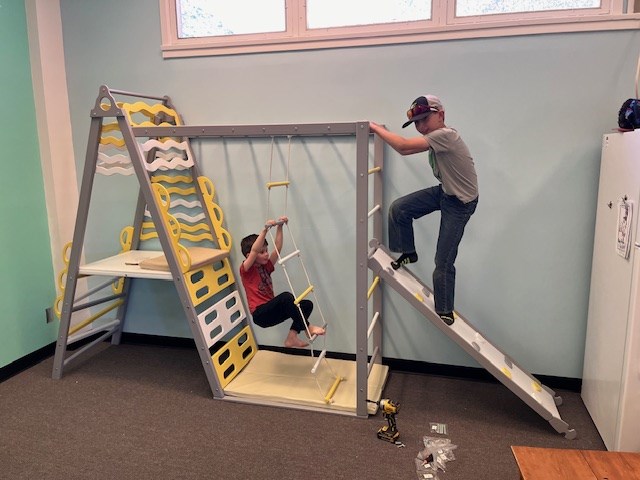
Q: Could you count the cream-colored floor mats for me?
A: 1